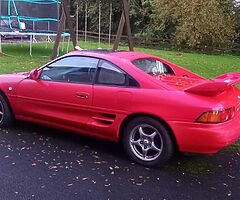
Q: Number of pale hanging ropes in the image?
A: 4